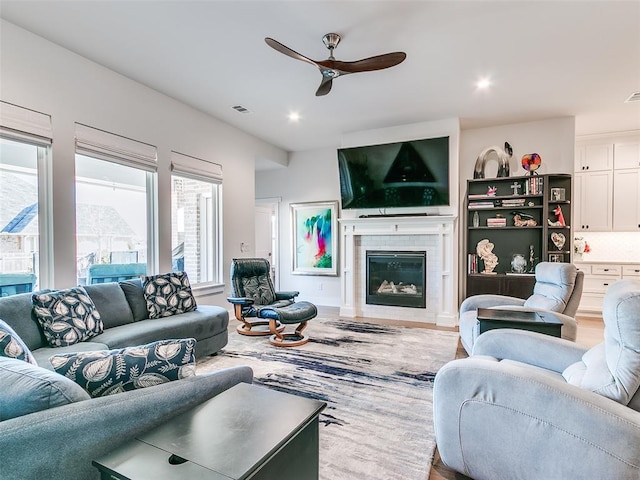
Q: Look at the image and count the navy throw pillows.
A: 4